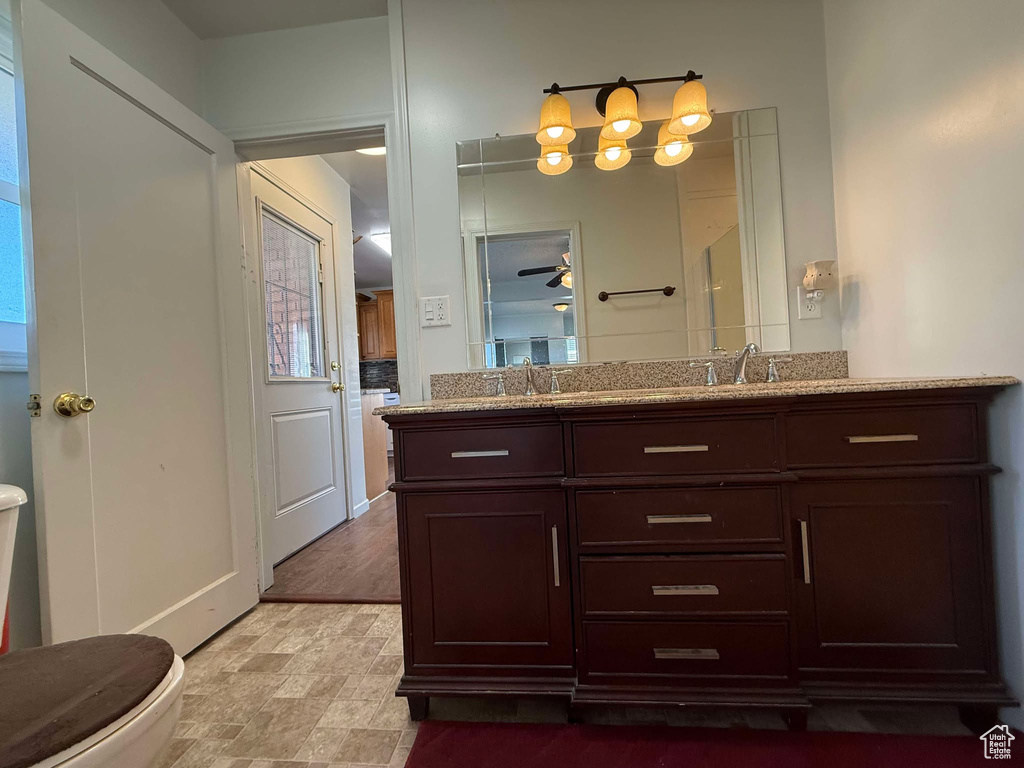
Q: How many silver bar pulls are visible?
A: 8